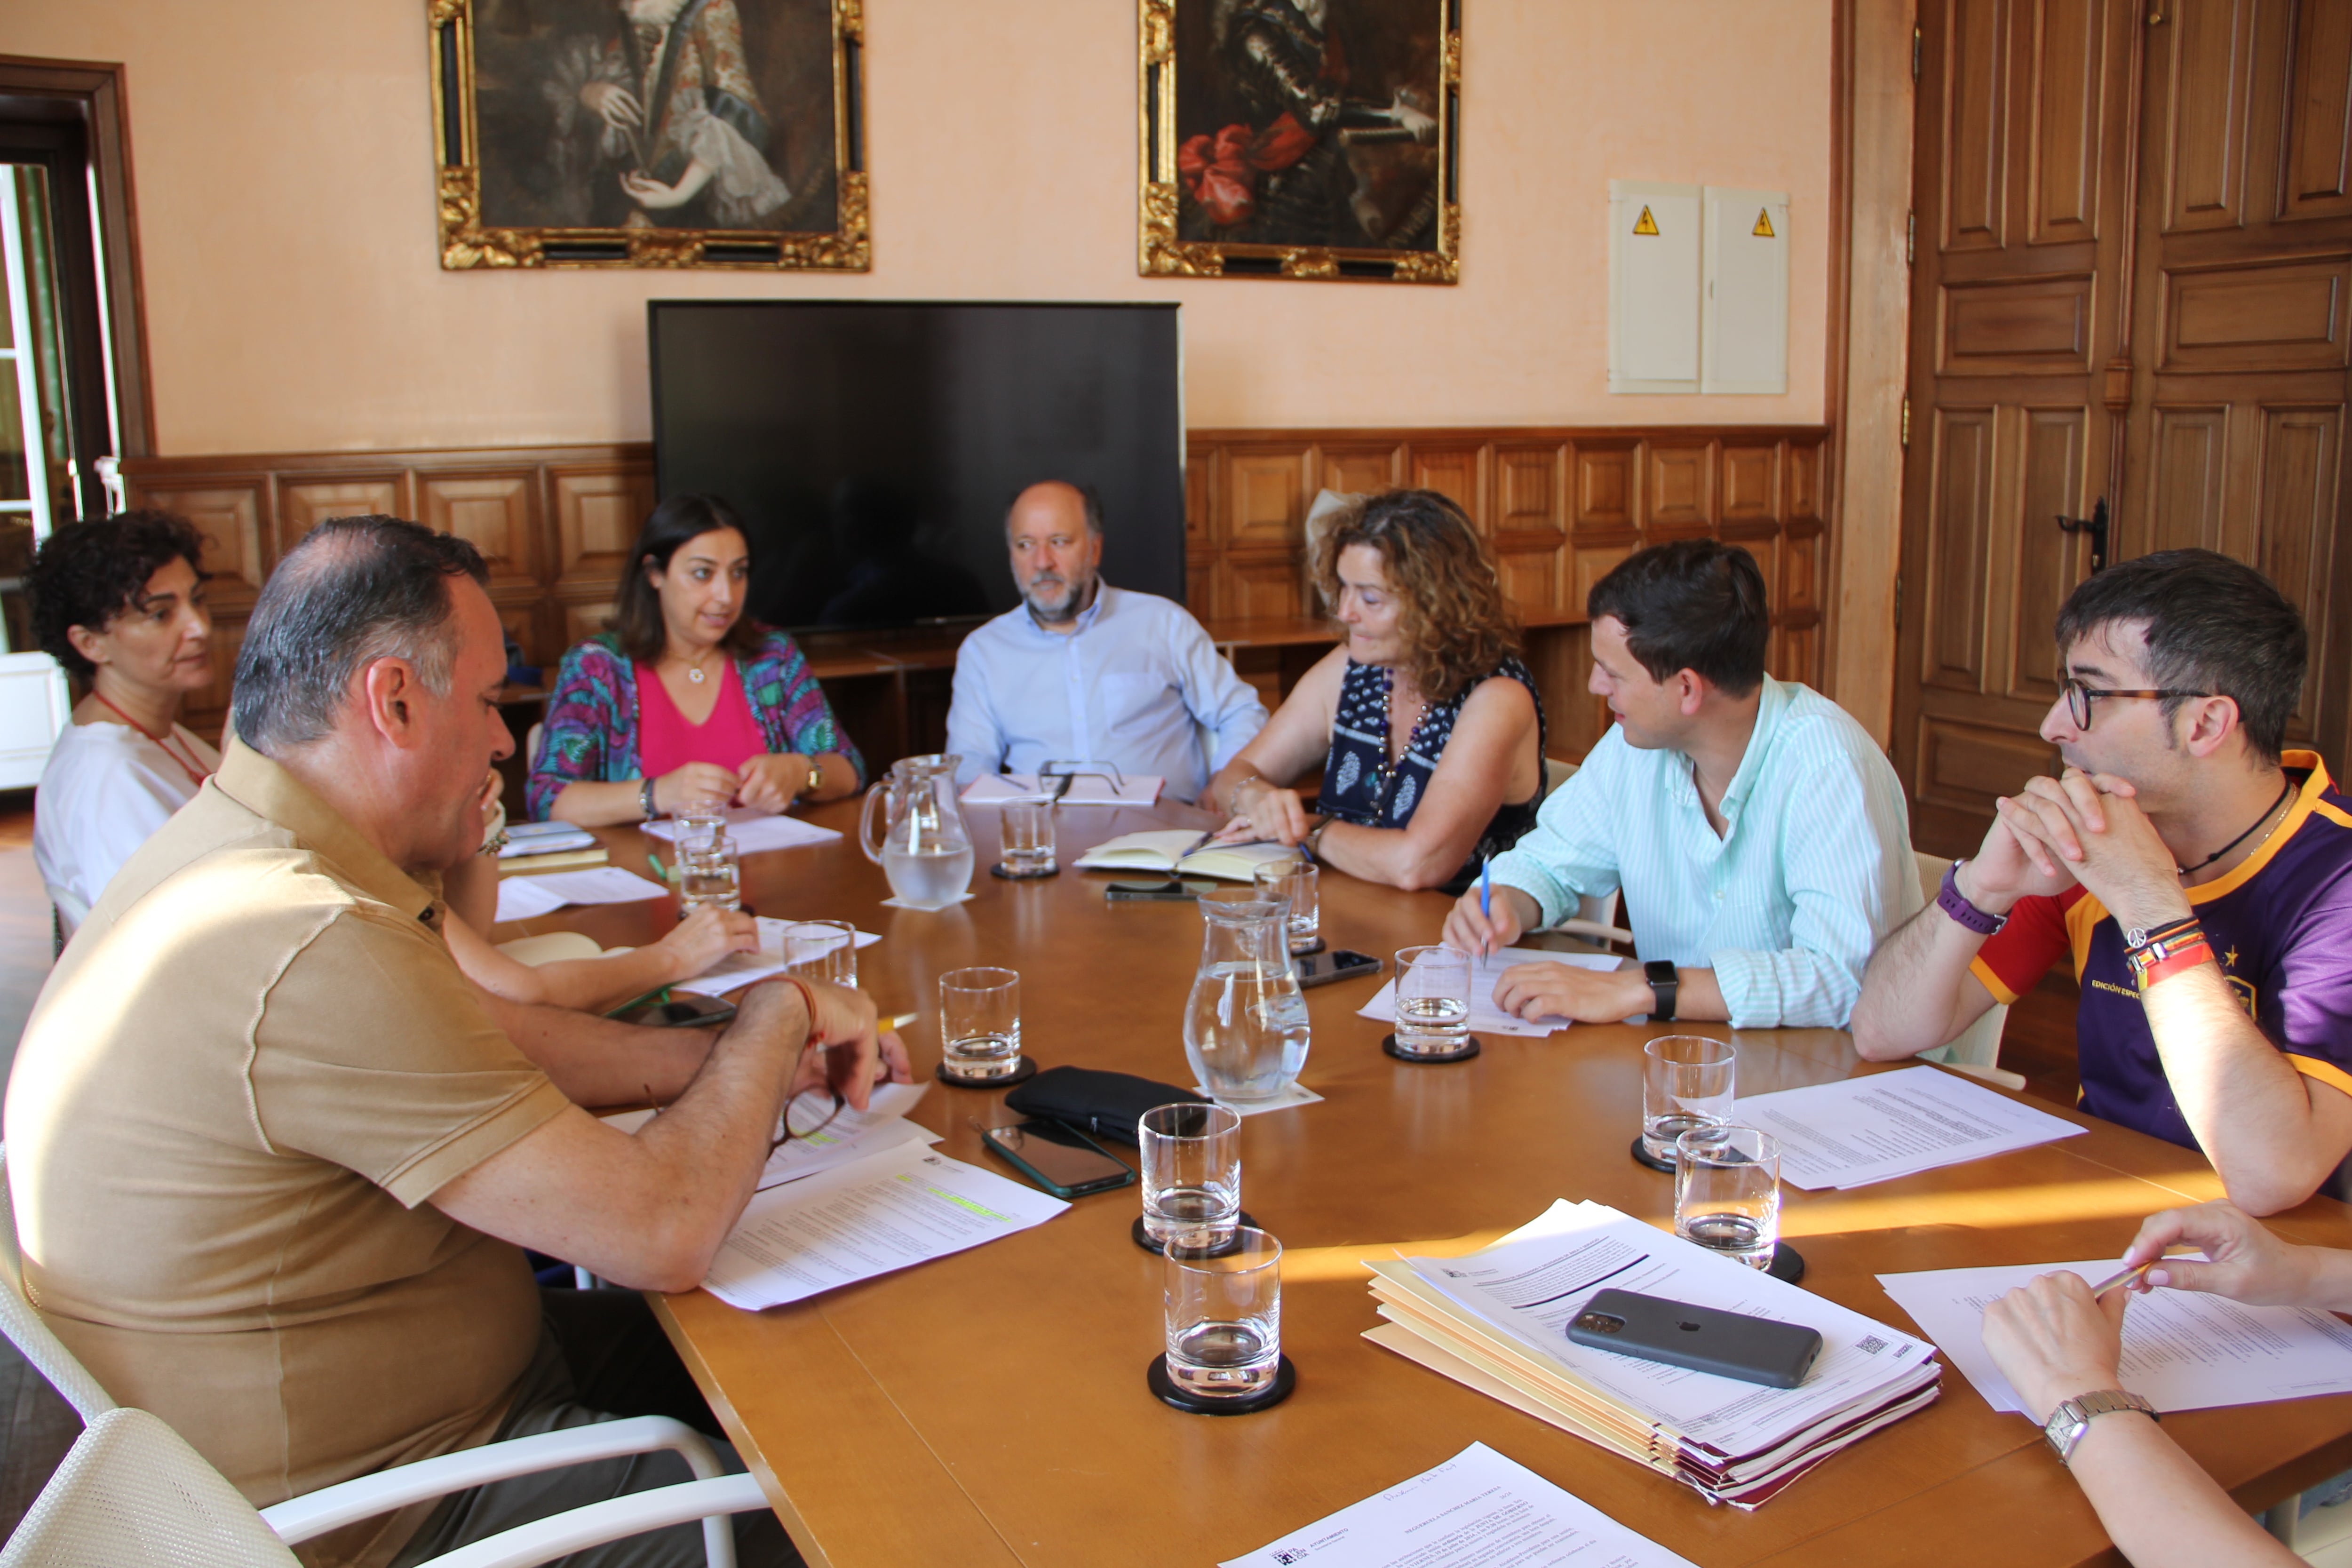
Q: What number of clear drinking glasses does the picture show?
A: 11